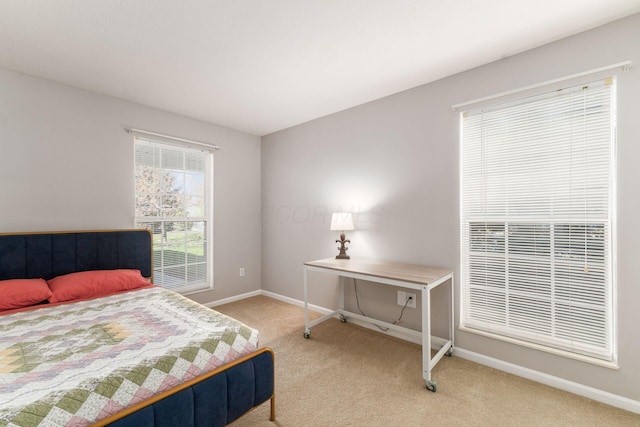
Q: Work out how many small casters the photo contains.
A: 4